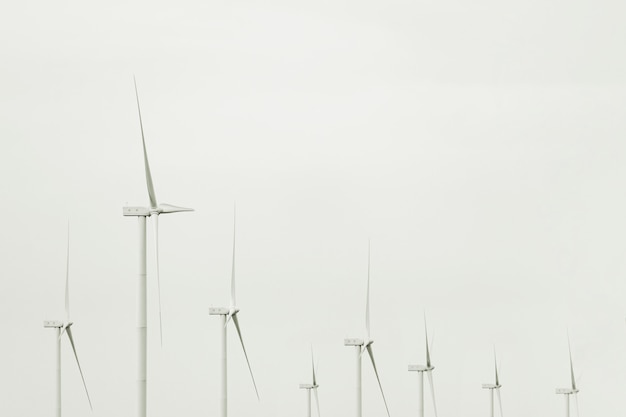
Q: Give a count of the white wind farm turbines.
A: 8